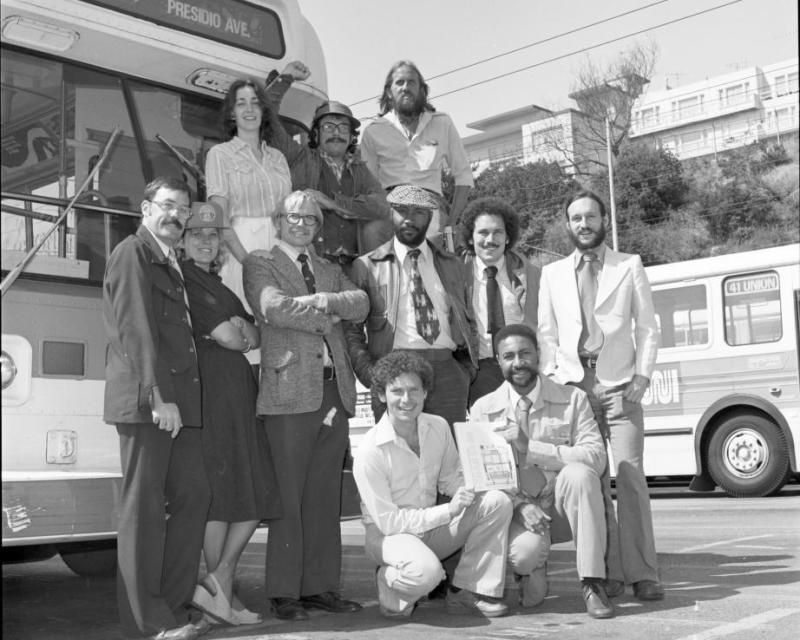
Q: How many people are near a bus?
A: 11